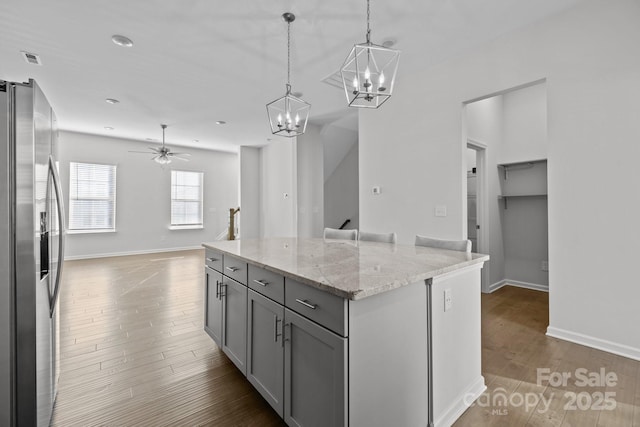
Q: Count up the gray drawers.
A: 4